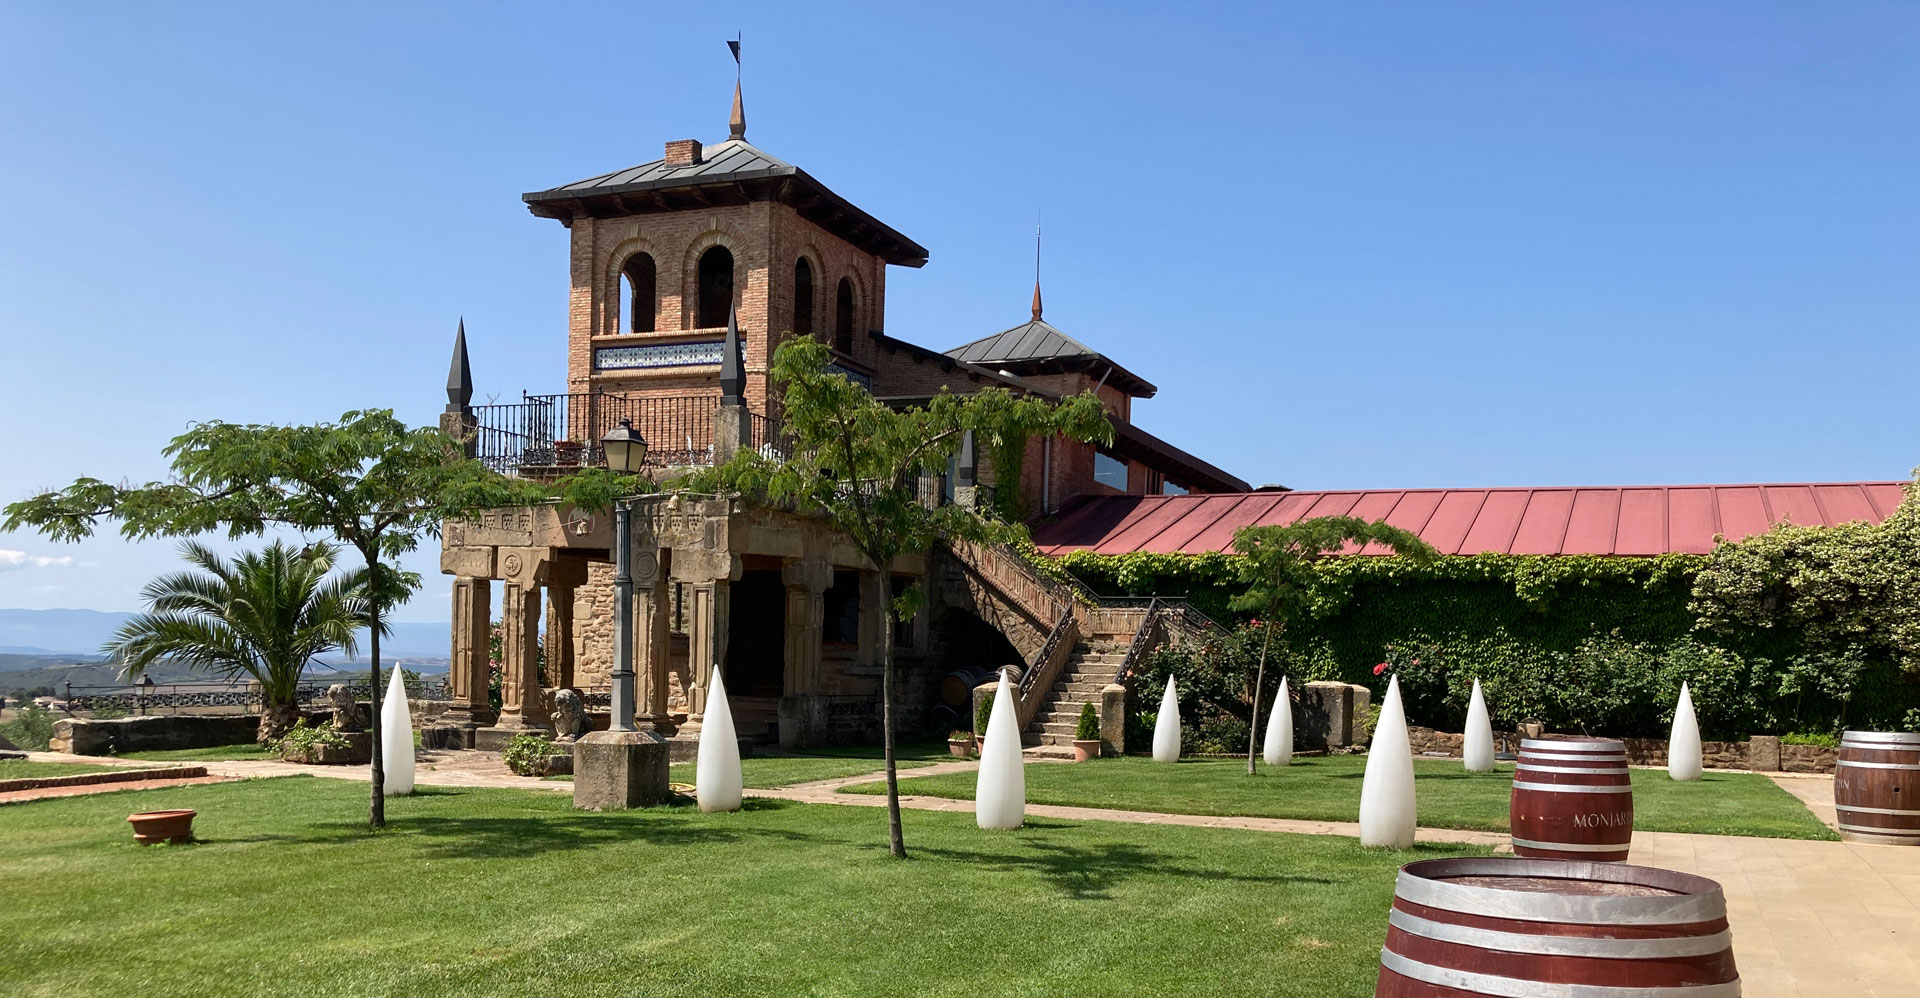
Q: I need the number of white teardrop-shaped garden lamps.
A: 8